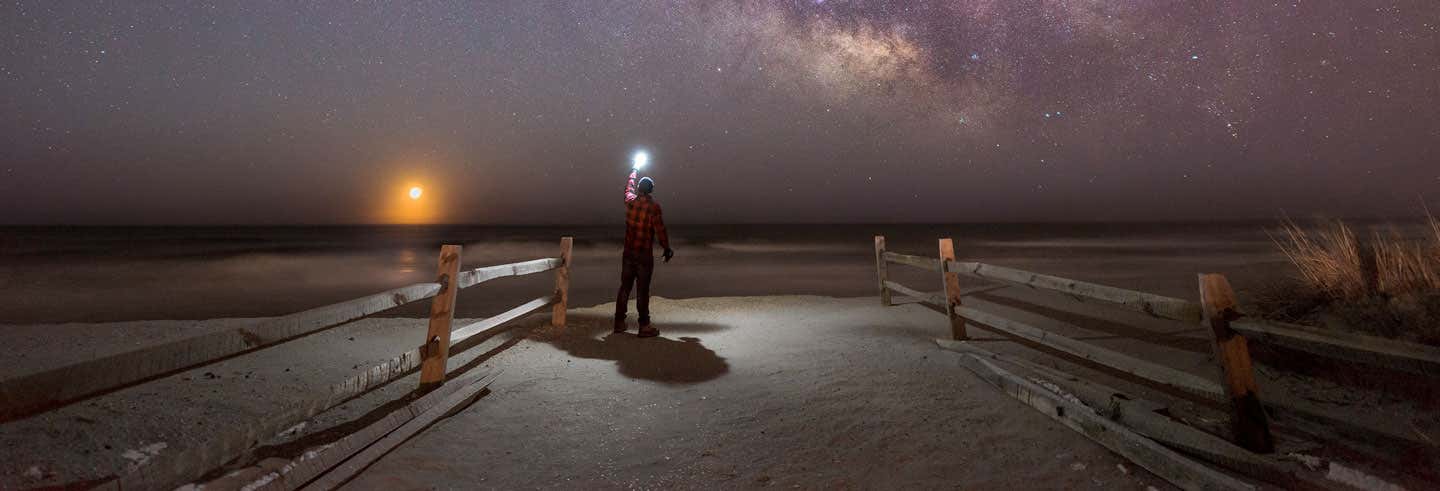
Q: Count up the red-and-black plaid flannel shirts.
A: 1